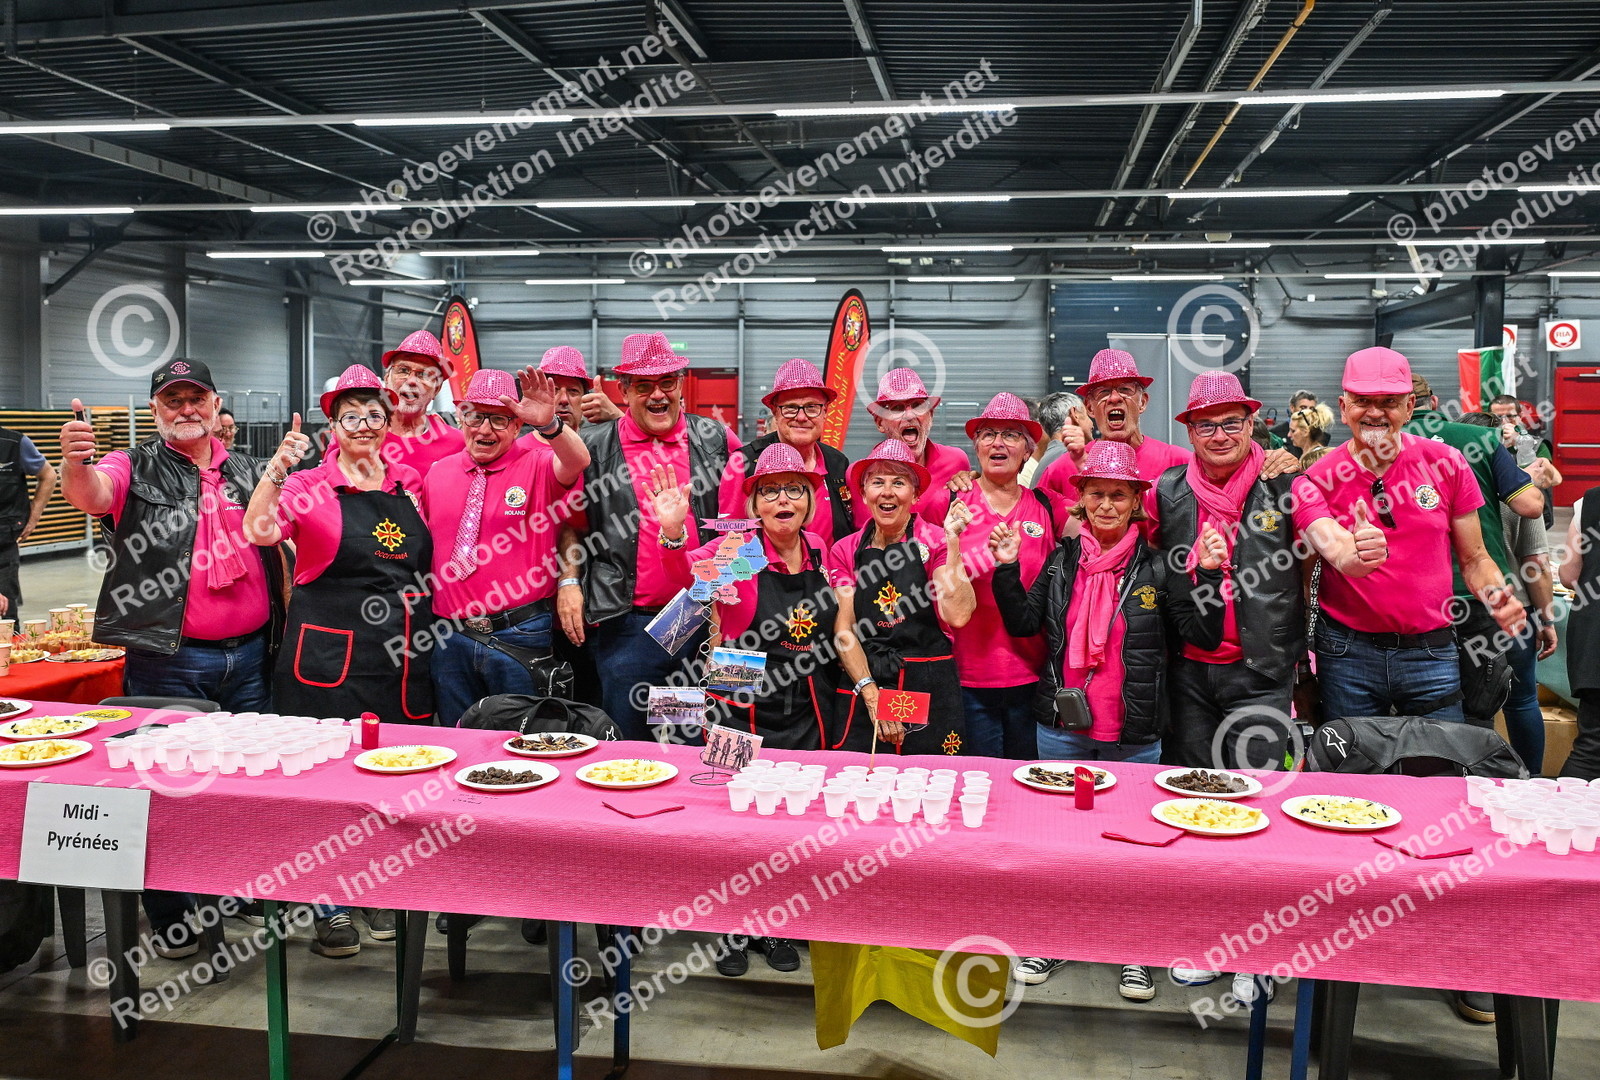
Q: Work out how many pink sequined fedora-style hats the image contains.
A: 13